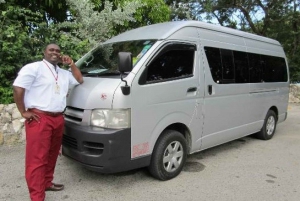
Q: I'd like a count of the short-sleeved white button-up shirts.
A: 1